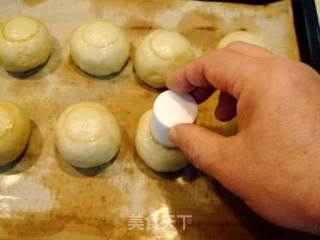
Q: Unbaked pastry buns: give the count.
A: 7